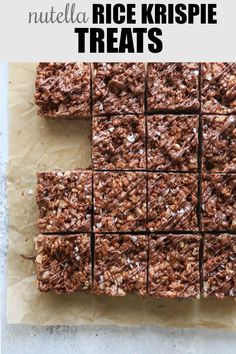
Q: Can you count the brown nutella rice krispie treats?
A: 15